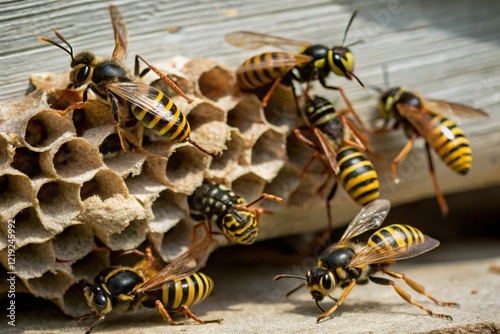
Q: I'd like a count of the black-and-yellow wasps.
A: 7